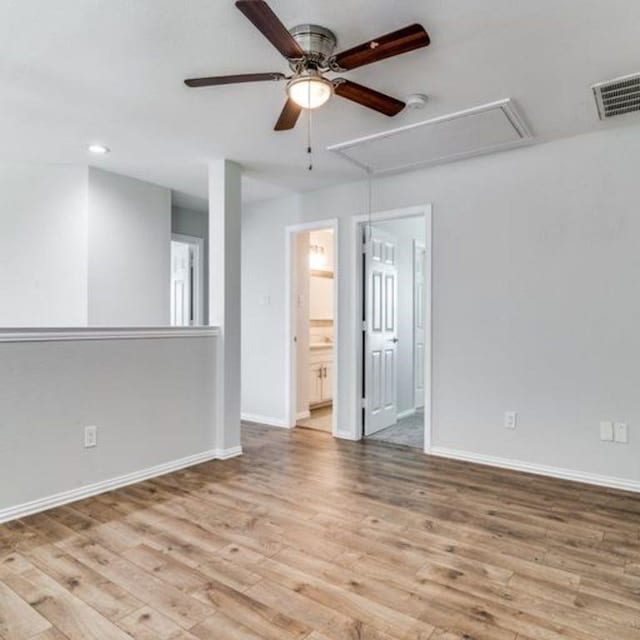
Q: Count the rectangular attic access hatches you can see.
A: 1